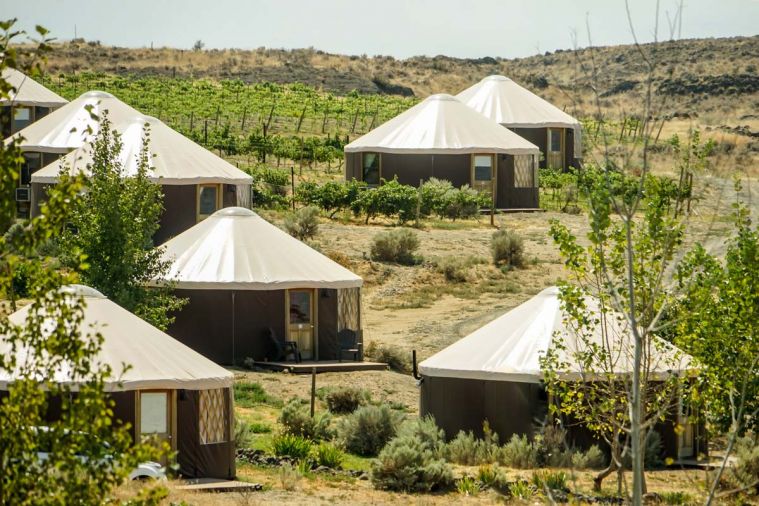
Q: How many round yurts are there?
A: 8